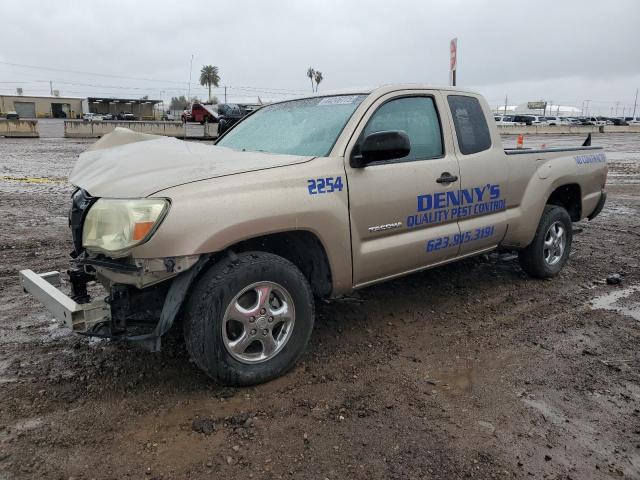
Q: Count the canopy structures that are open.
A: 1